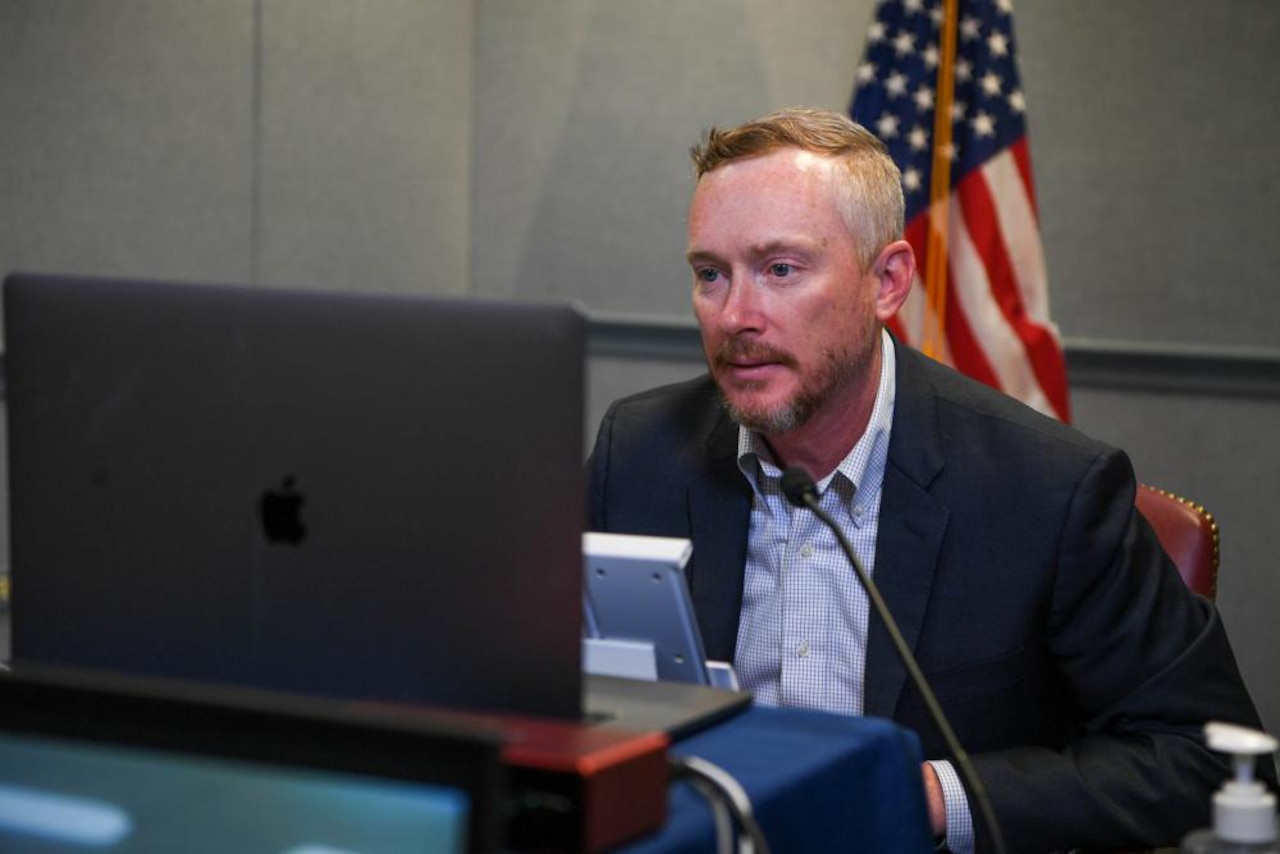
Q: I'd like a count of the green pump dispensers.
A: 0